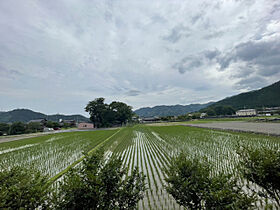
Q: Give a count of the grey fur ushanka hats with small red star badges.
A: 0